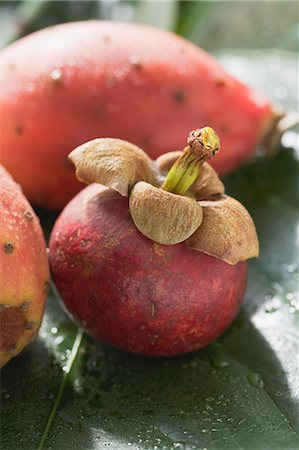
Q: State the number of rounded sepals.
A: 4